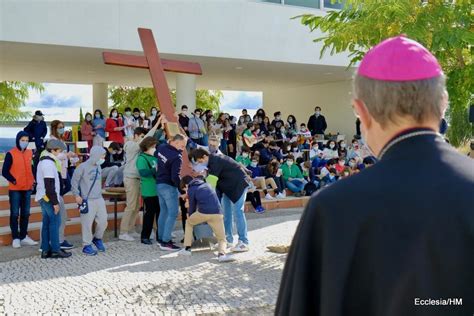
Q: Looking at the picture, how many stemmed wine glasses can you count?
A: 0